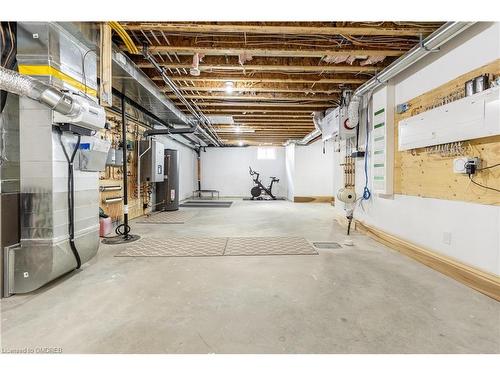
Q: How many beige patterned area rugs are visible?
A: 3